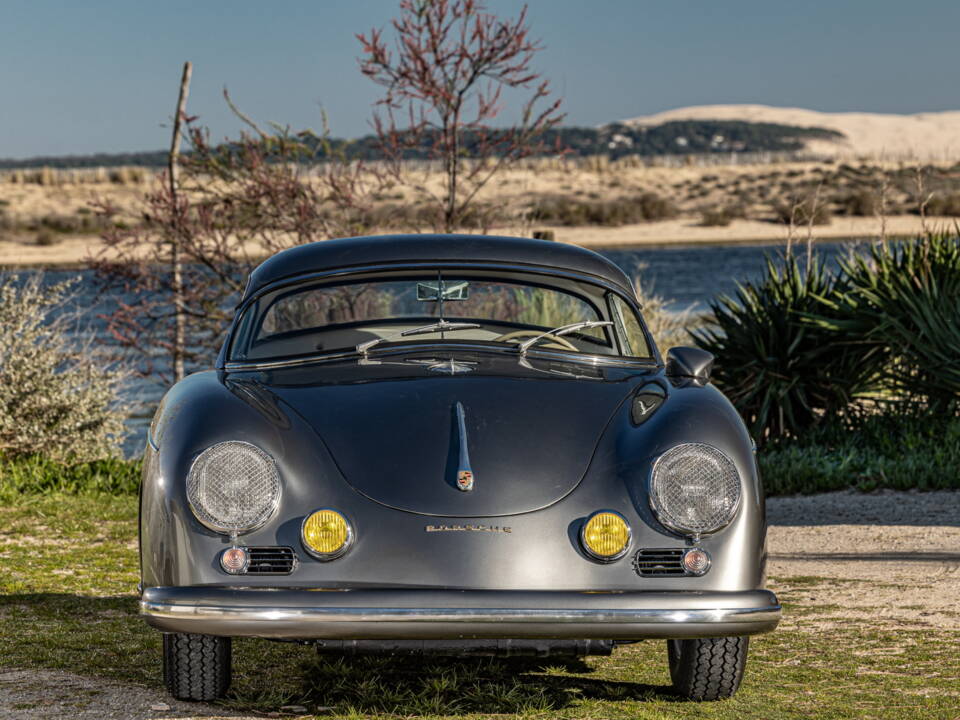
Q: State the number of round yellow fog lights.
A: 2